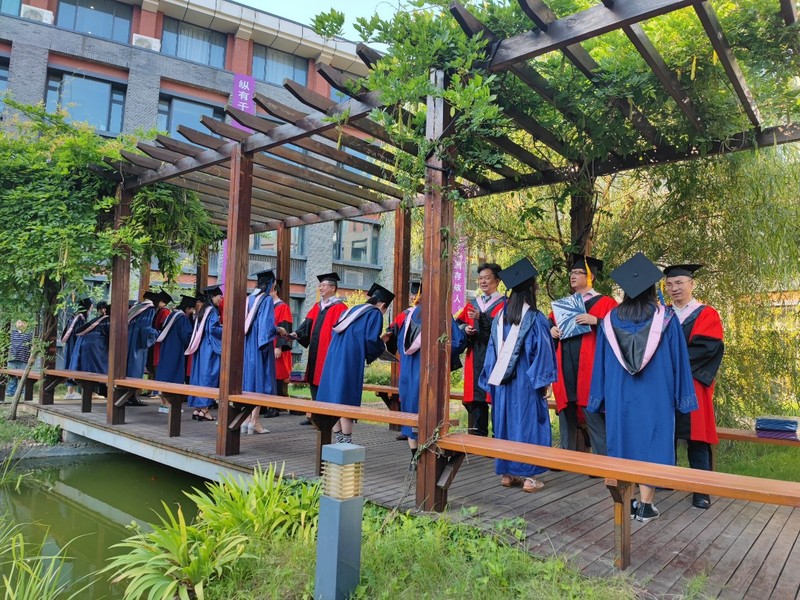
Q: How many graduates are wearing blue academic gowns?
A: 10